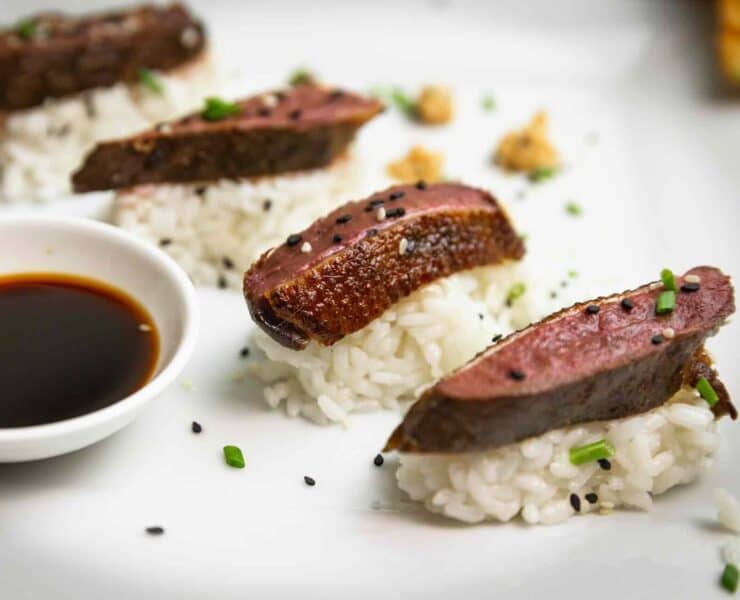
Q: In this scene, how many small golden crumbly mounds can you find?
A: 3